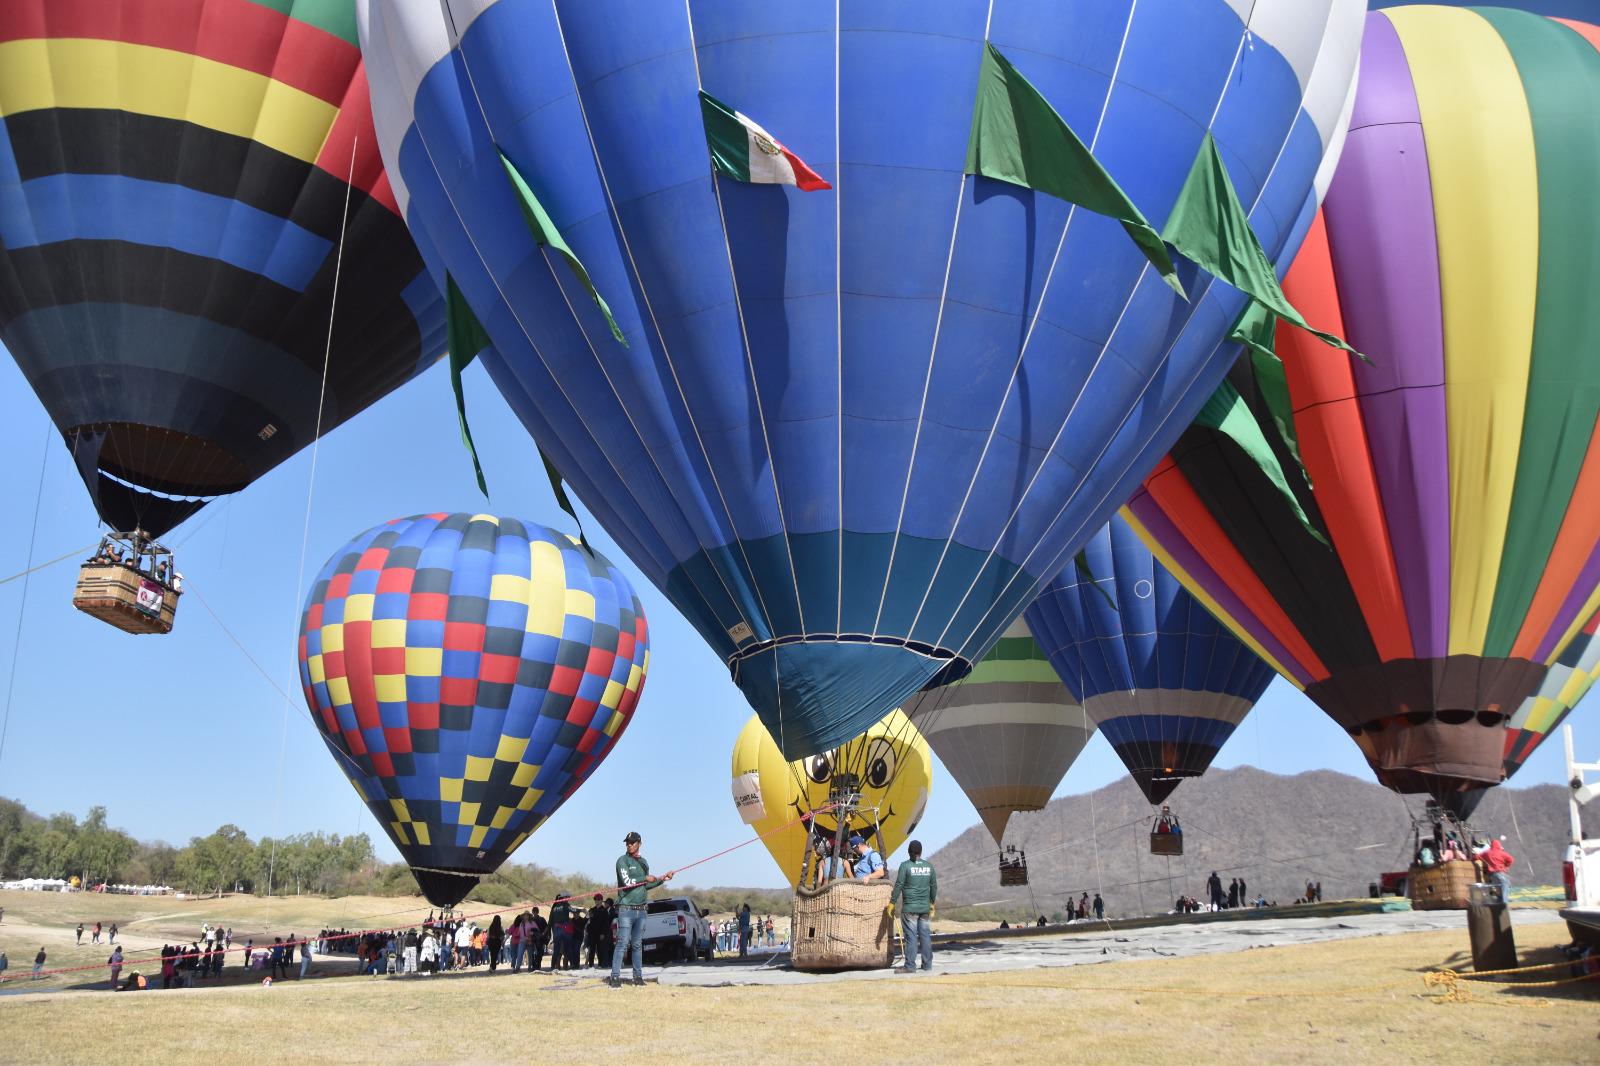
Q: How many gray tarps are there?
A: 1